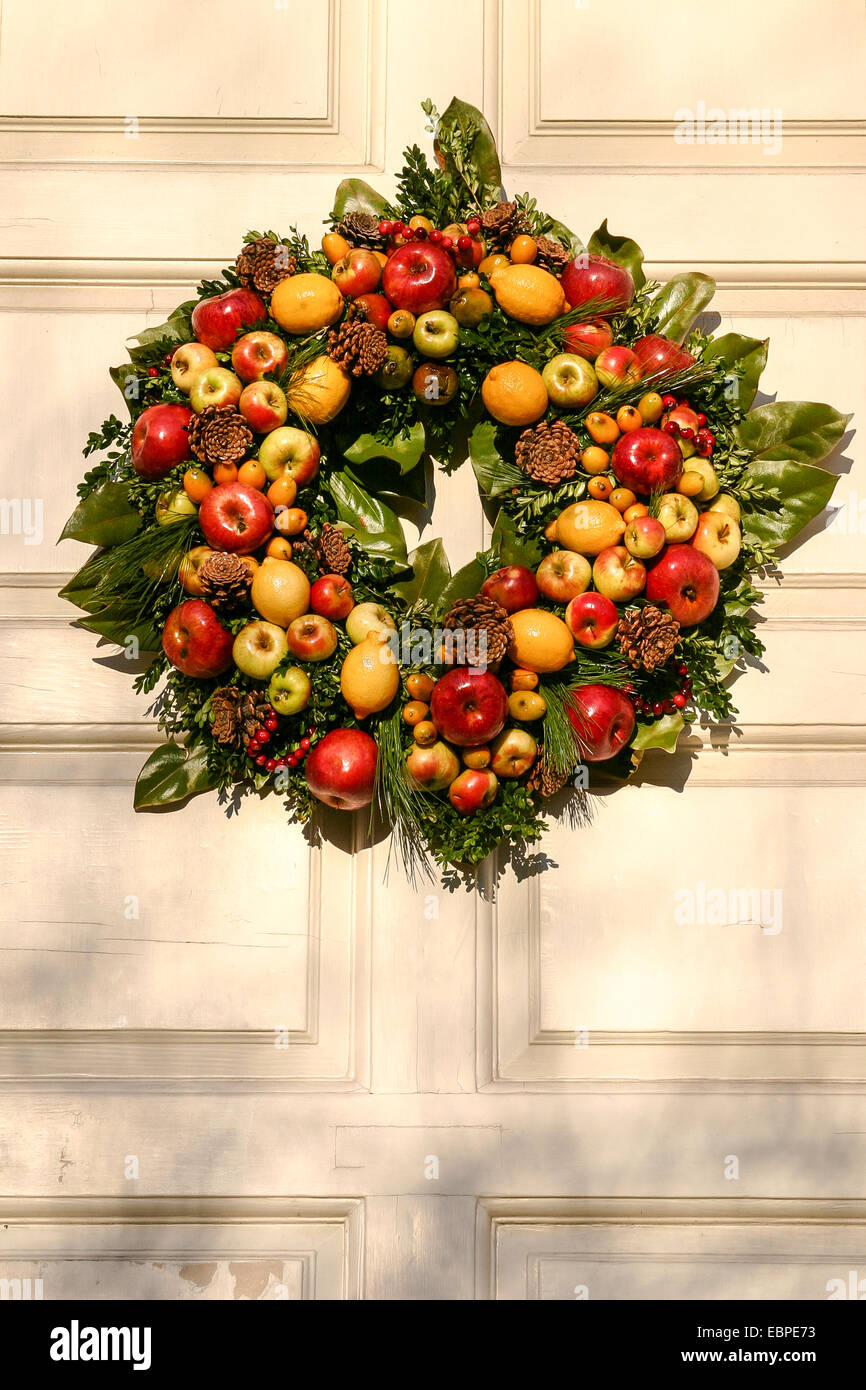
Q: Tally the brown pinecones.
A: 13